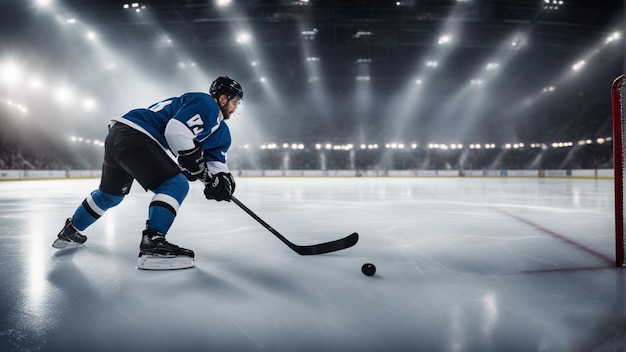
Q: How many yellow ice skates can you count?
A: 0